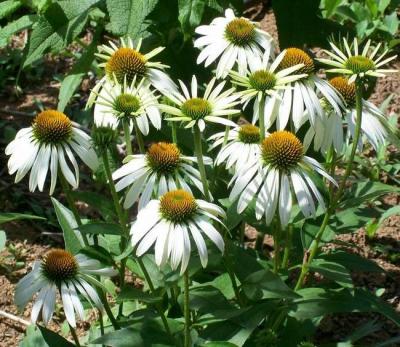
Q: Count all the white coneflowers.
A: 14